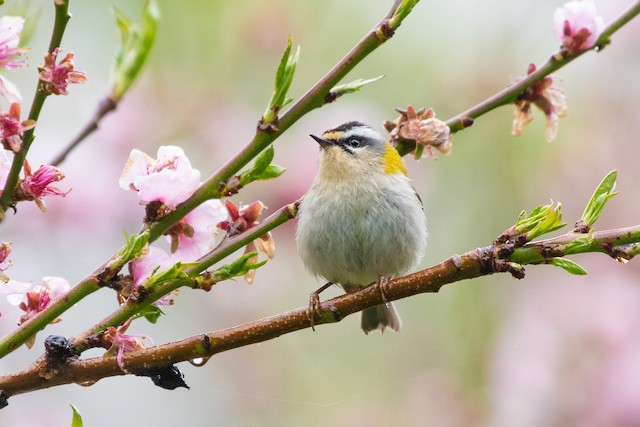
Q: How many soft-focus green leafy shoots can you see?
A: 1